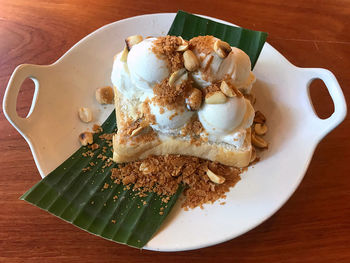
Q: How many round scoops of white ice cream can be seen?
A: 4